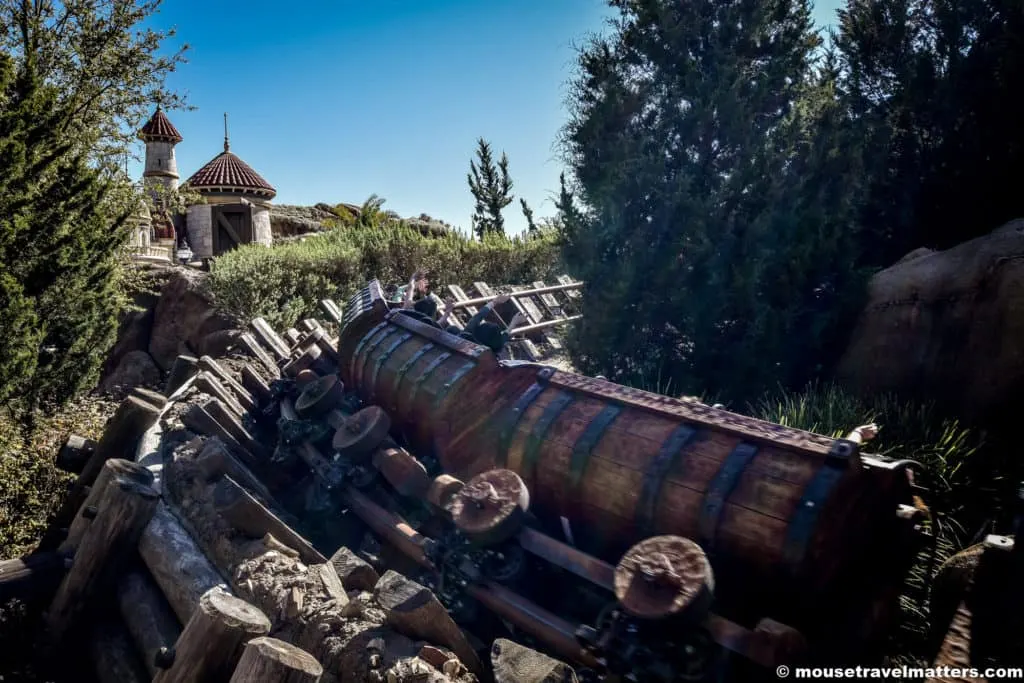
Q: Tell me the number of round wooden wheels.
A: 4